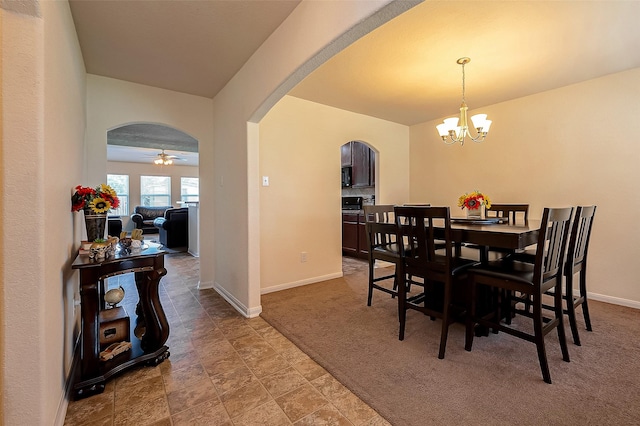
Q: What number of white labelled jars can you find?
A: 0